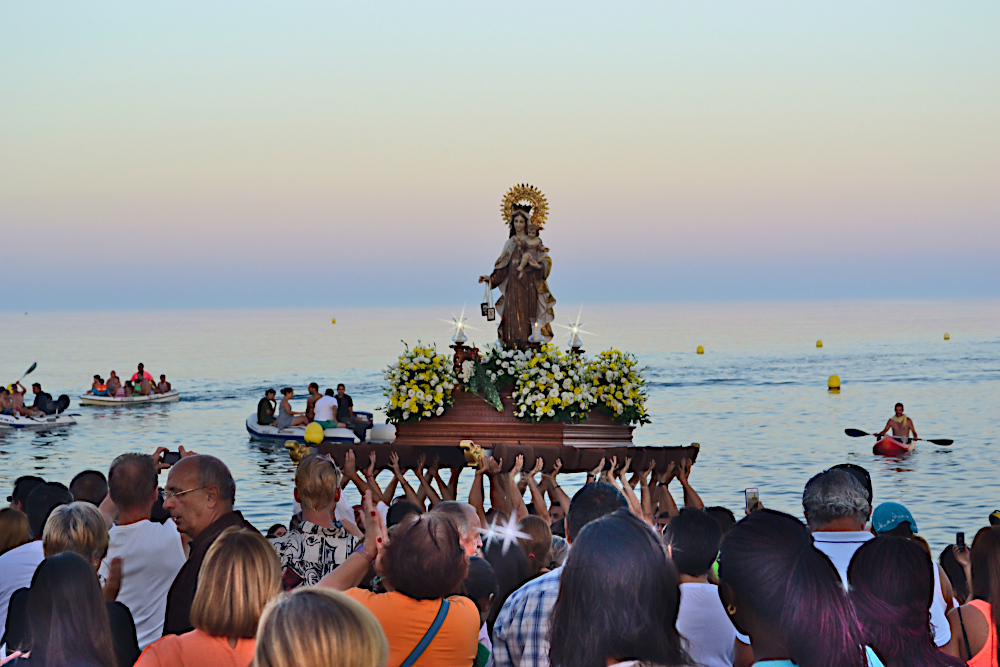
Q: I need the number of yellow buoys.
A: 6